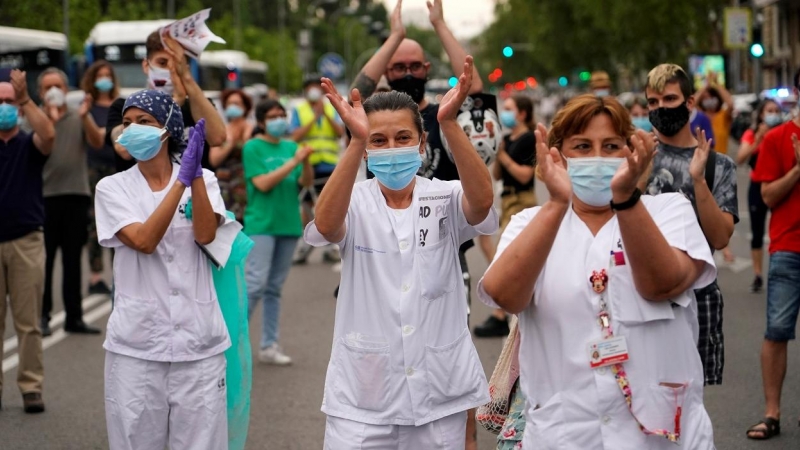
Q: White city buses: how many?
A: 3